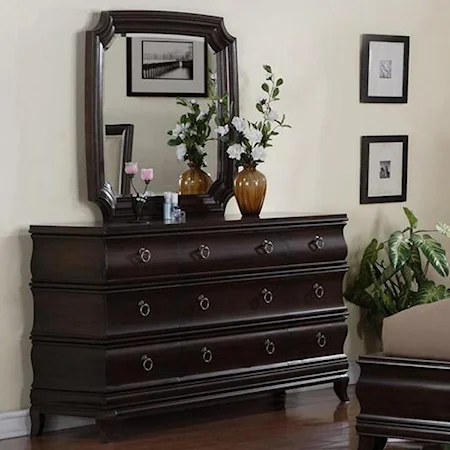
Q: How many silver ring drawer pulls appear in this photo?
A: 12